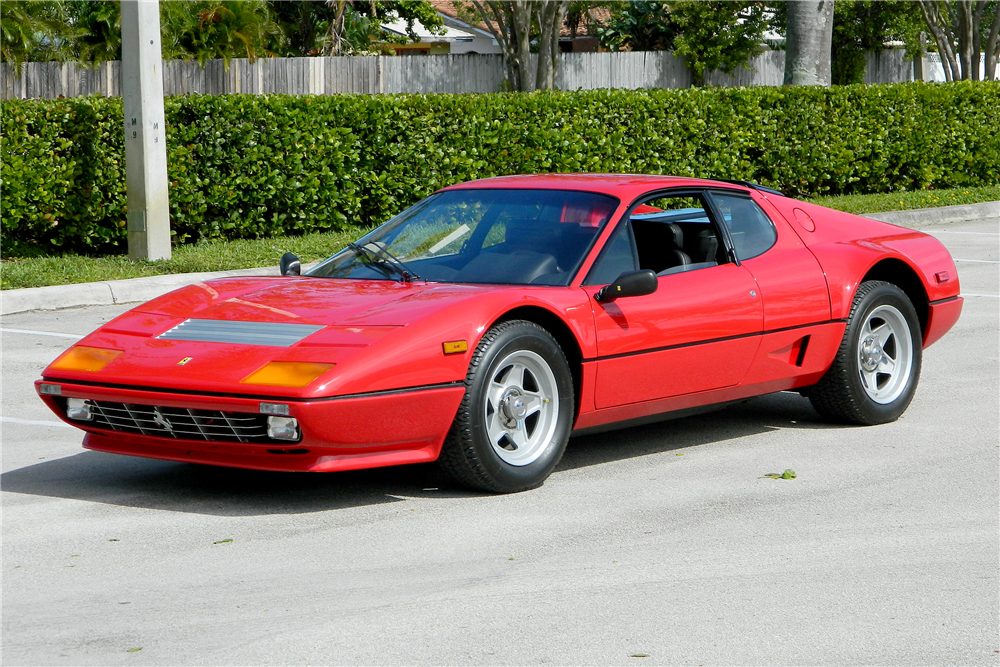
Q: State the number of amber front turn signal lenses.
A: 2